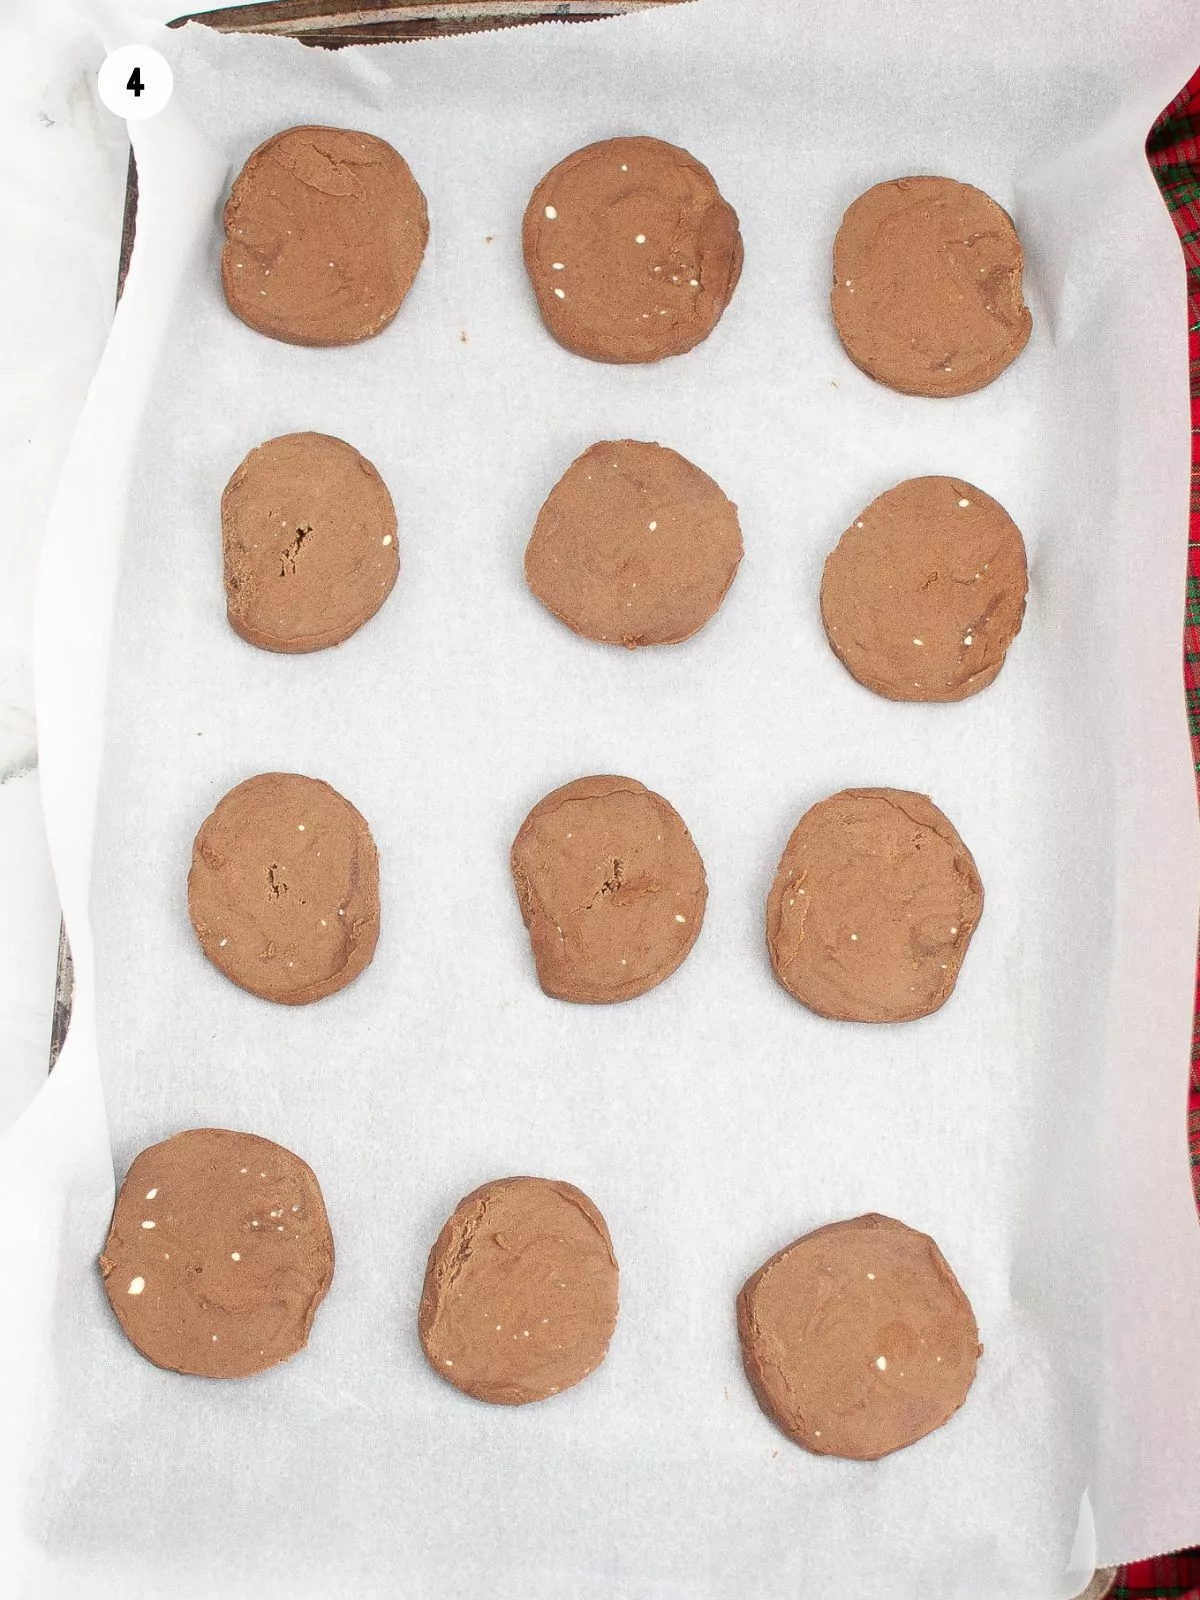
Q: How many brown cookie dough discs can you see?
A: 12